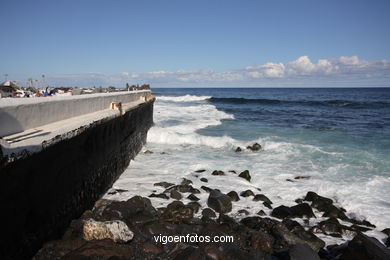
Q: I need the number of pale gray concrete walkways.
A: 1